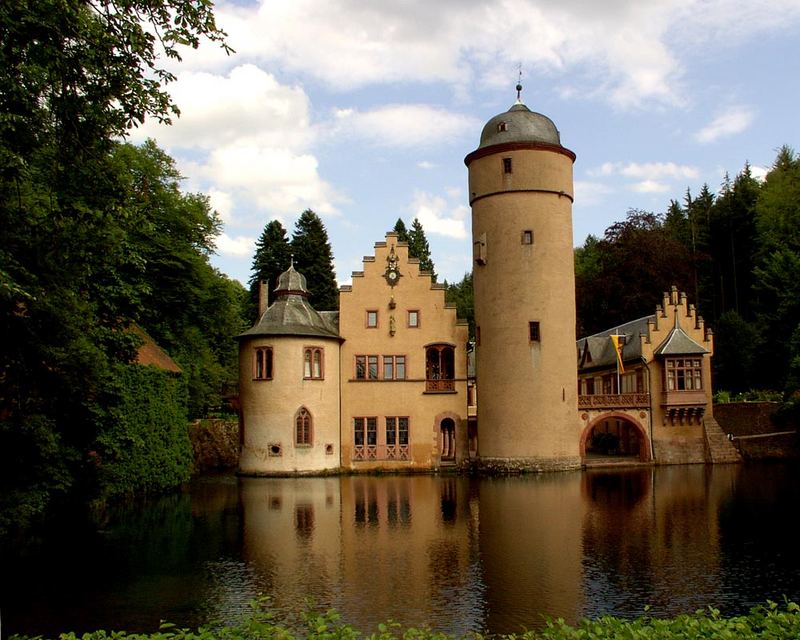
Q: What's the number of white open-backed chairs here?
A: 0